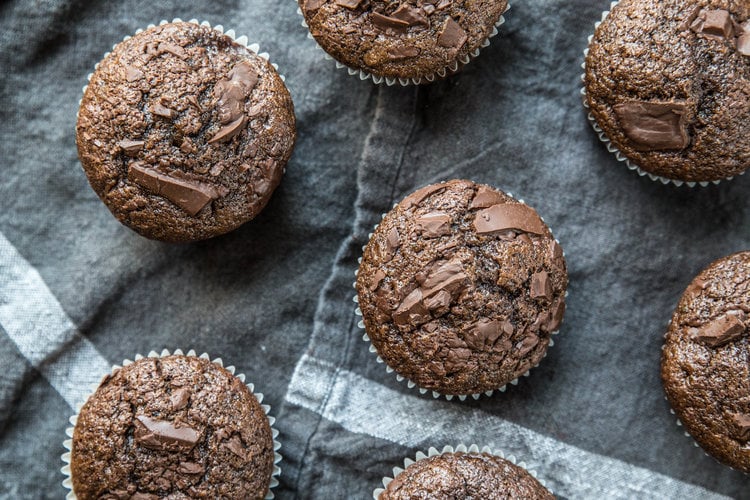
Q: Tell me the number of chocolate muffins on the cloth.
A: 7